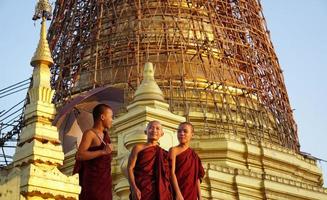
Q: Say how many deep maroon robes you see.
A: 3